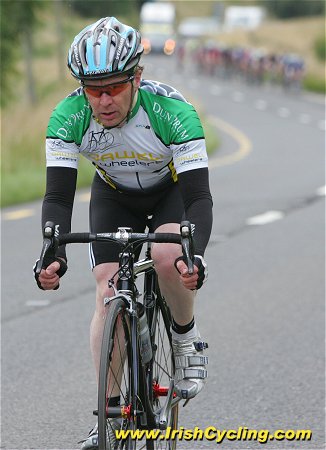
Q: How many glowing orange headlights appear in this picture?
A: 2